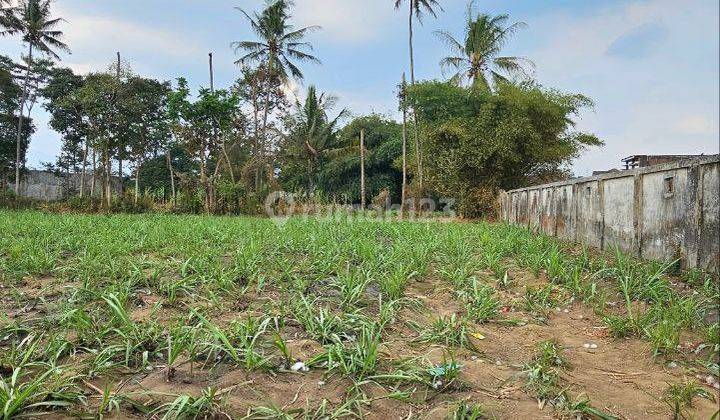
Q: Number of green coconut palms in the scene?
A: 5